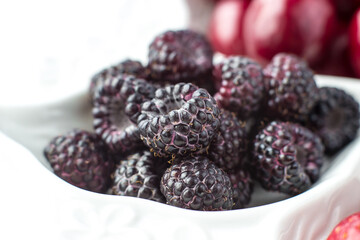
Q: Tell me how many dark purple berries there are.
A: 13